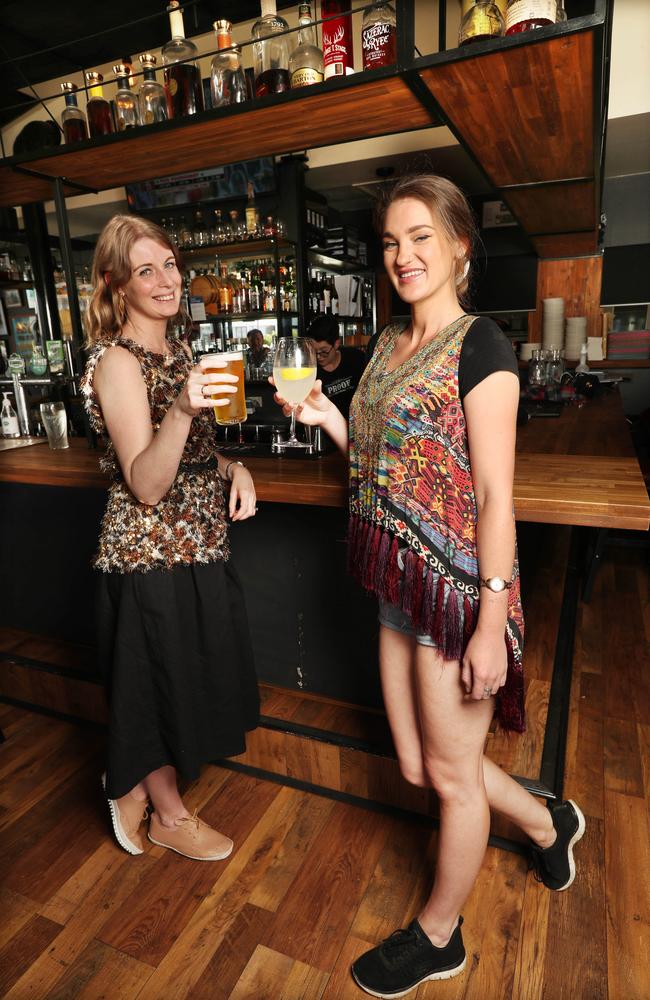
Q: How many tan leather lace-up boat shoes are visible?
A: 2